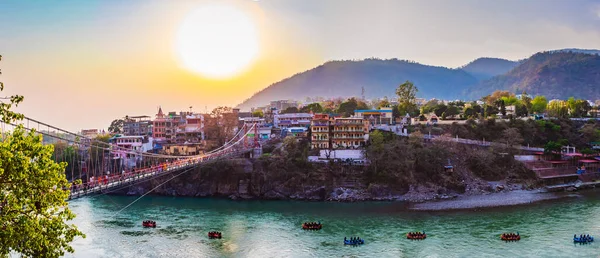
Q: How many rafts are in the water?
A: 7